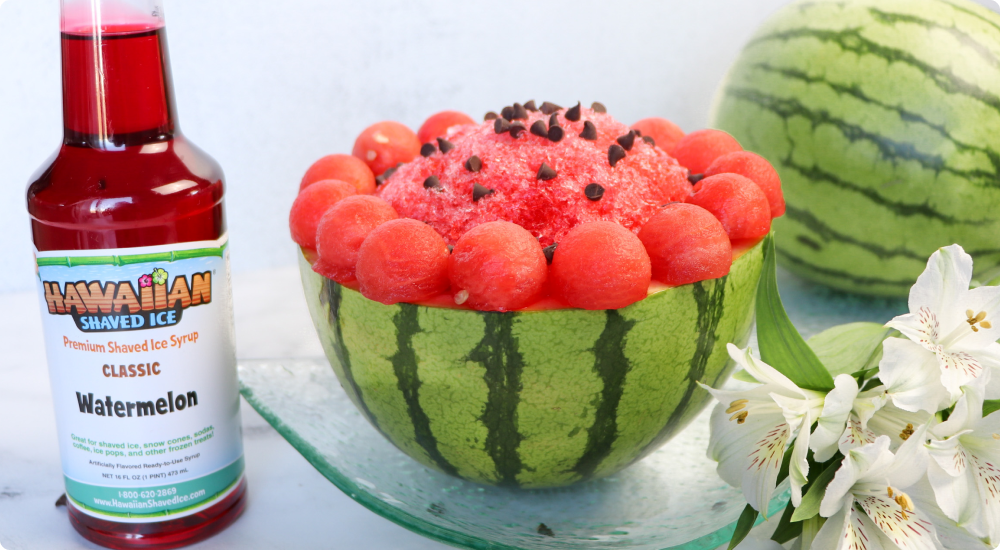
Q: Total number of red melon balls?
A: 13